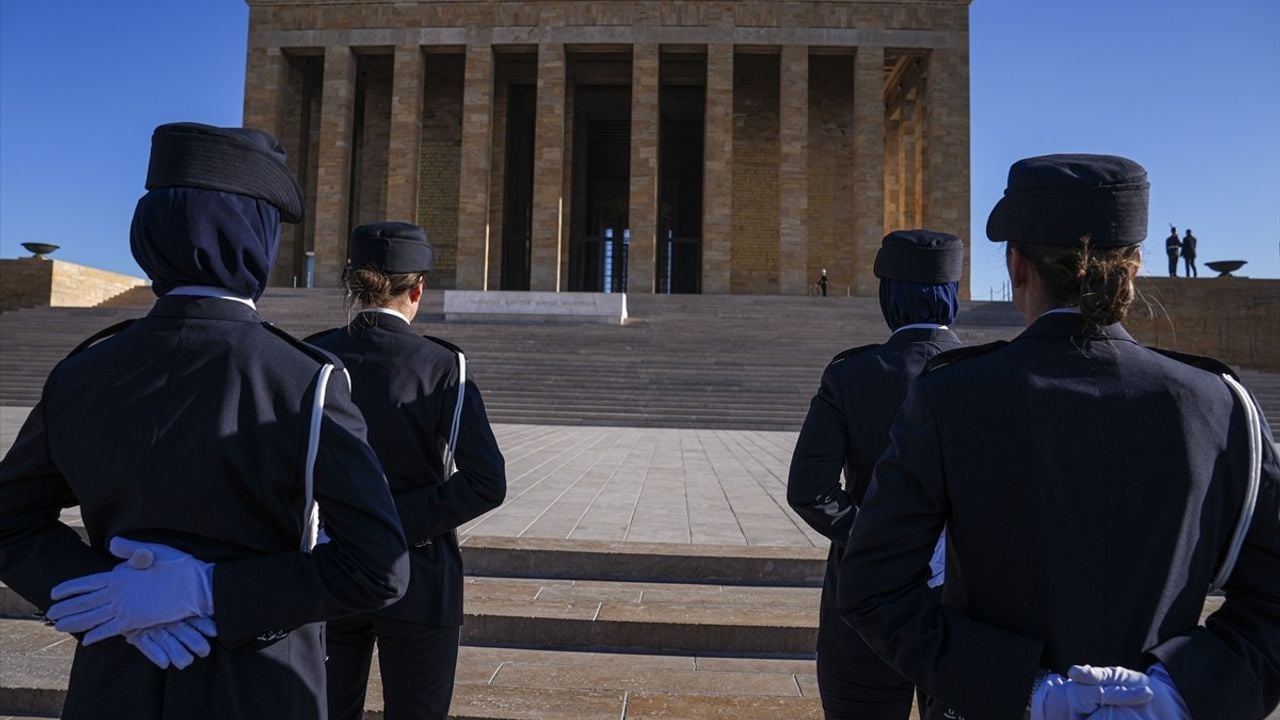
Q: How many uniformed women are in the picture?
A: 4